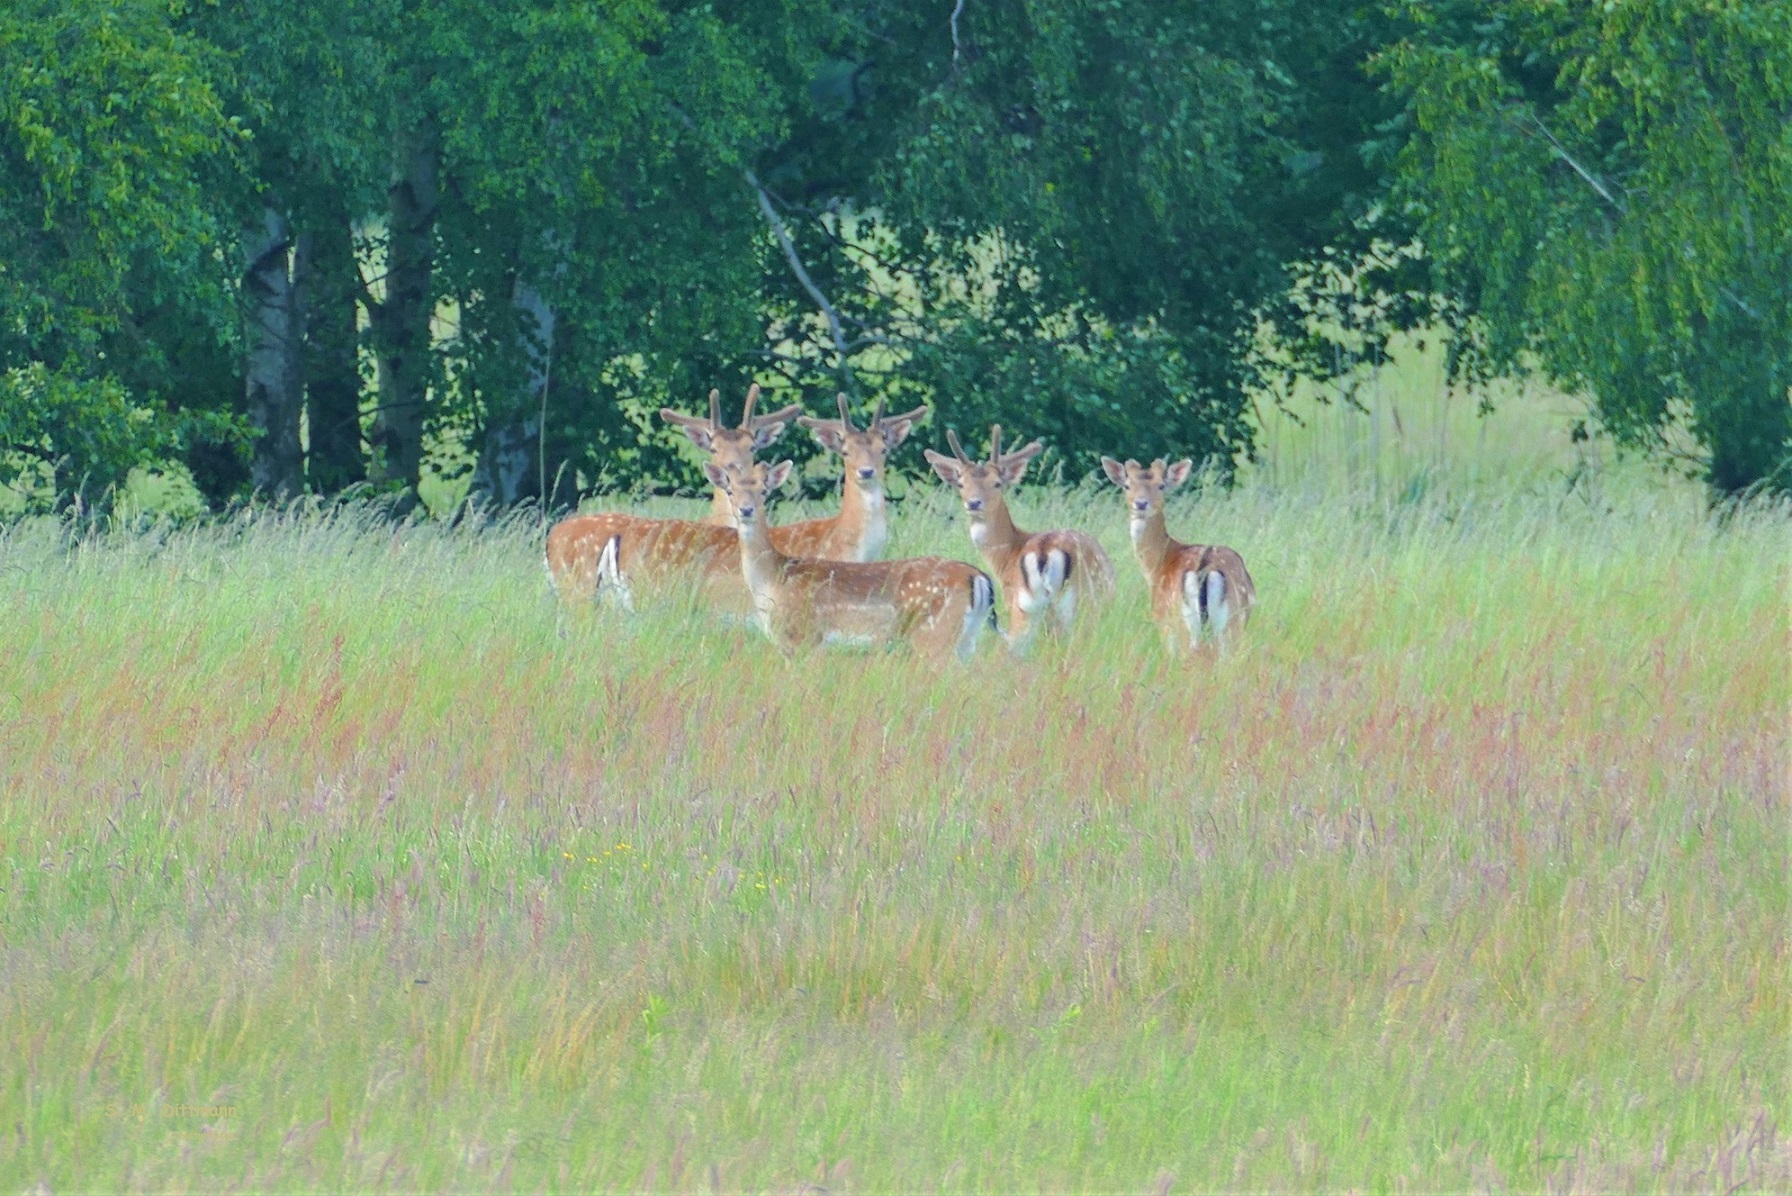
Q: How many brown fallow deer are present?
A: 5